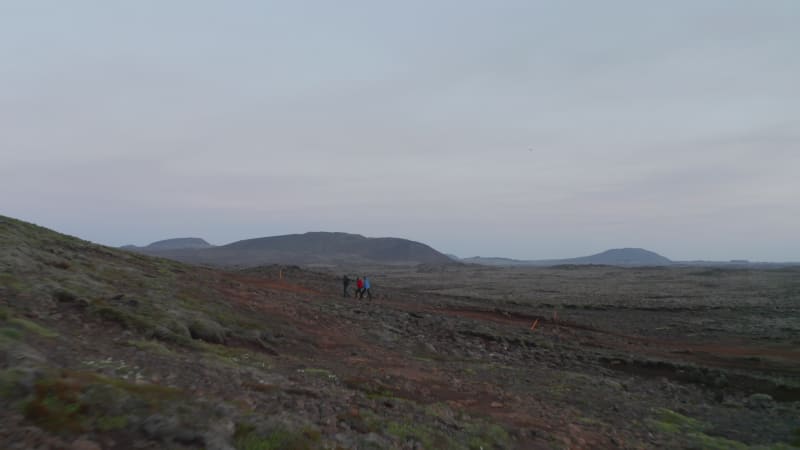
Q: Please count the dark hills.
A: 3